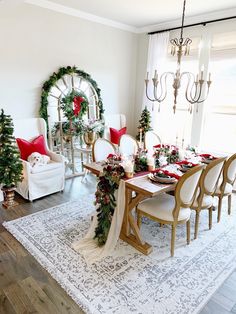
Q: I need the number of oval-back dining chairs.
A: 6